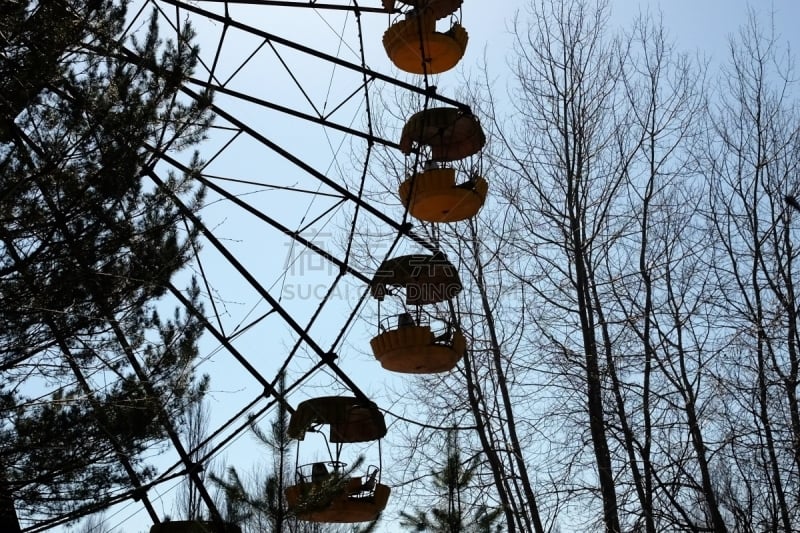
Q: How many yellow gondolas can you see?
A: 4